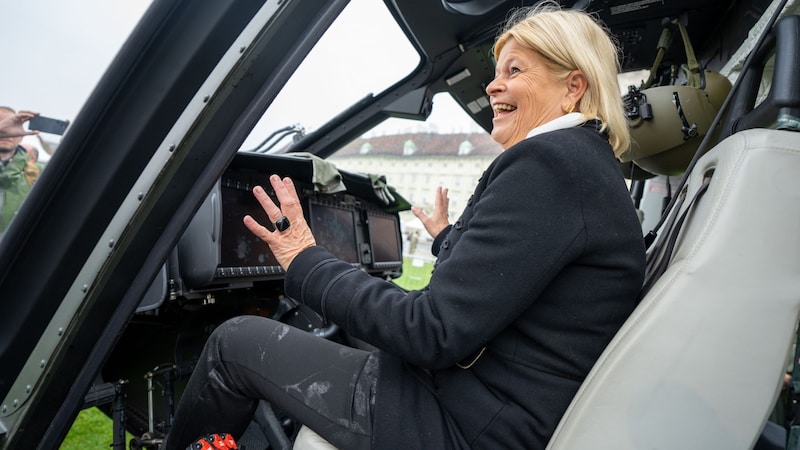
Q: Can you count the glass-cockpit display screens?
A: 3